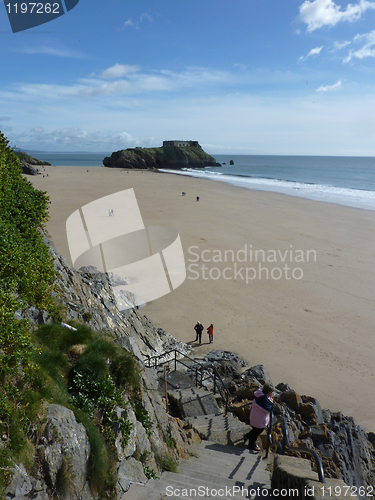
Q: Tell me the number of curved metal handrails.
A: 2